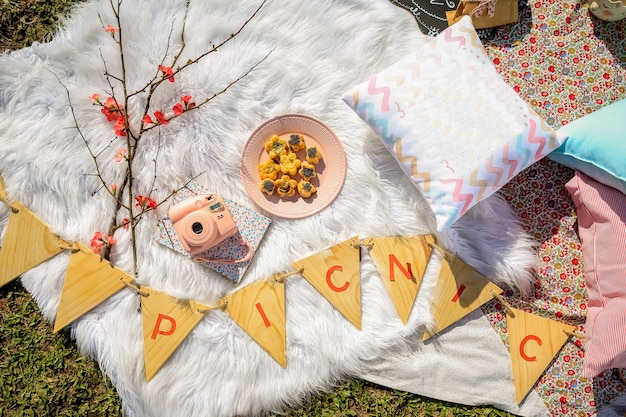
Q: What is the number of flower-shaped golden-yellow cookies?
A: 9